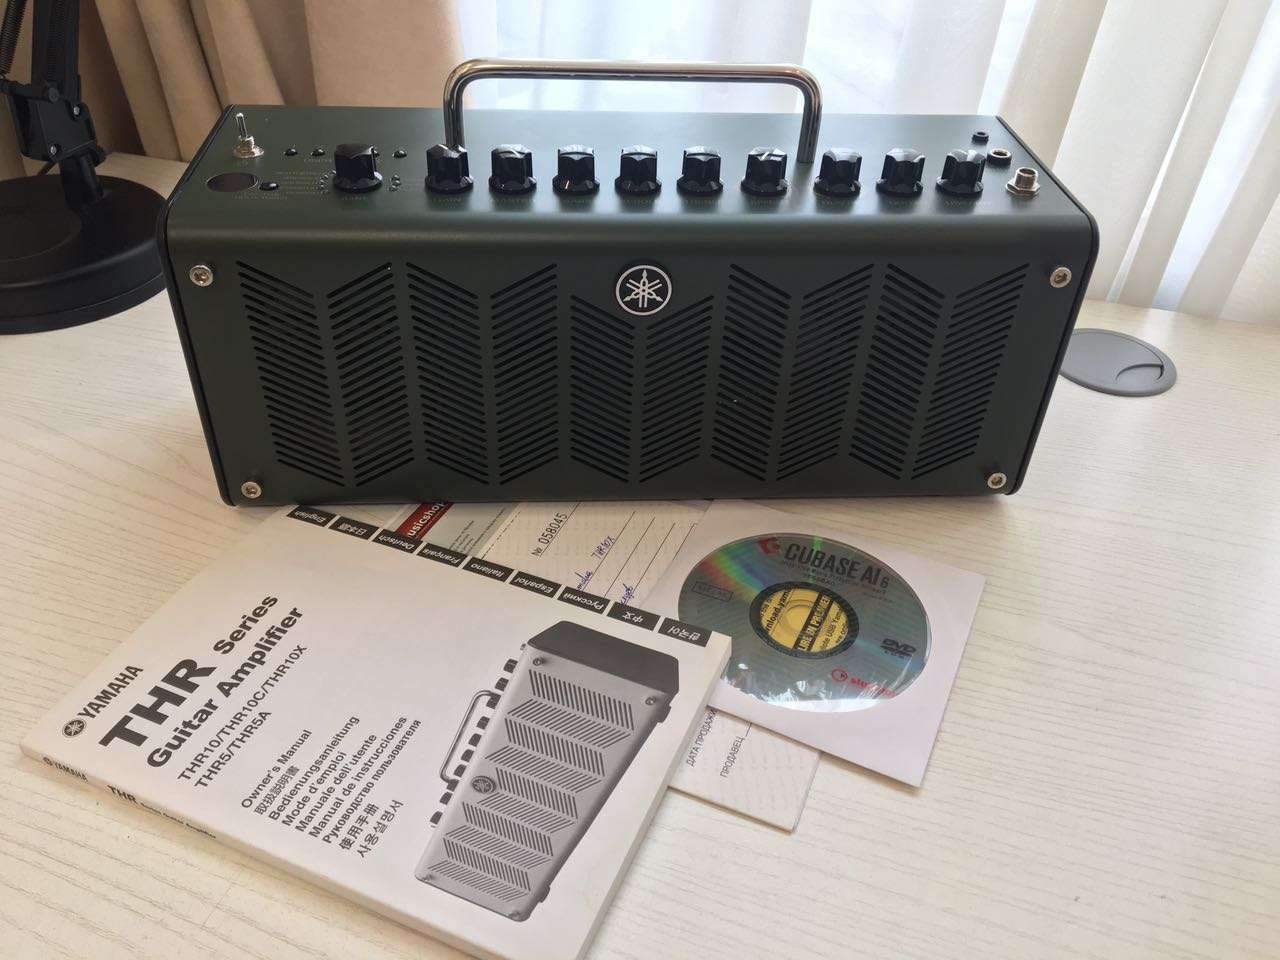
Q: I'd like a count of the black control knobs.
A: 10